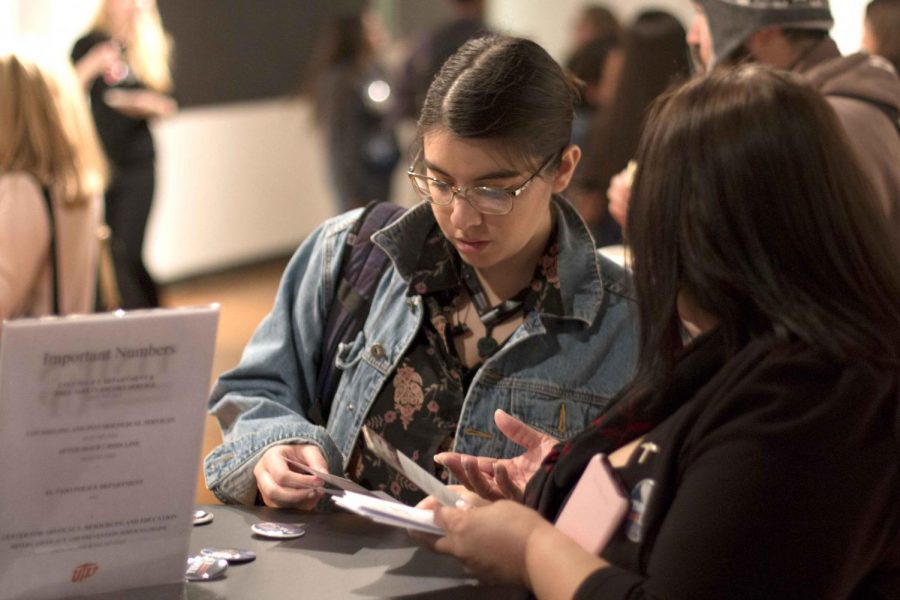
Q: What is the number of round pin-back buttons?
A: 5